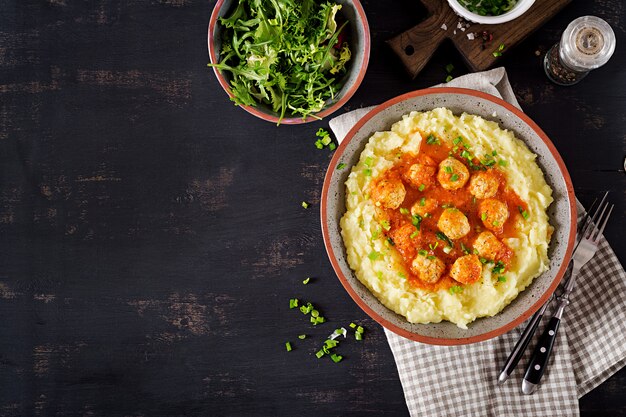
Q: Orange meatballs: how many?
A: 11